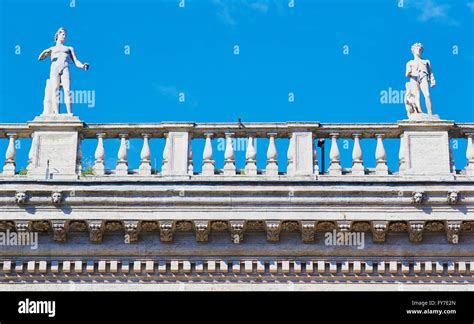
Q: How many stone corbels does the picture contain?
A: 13